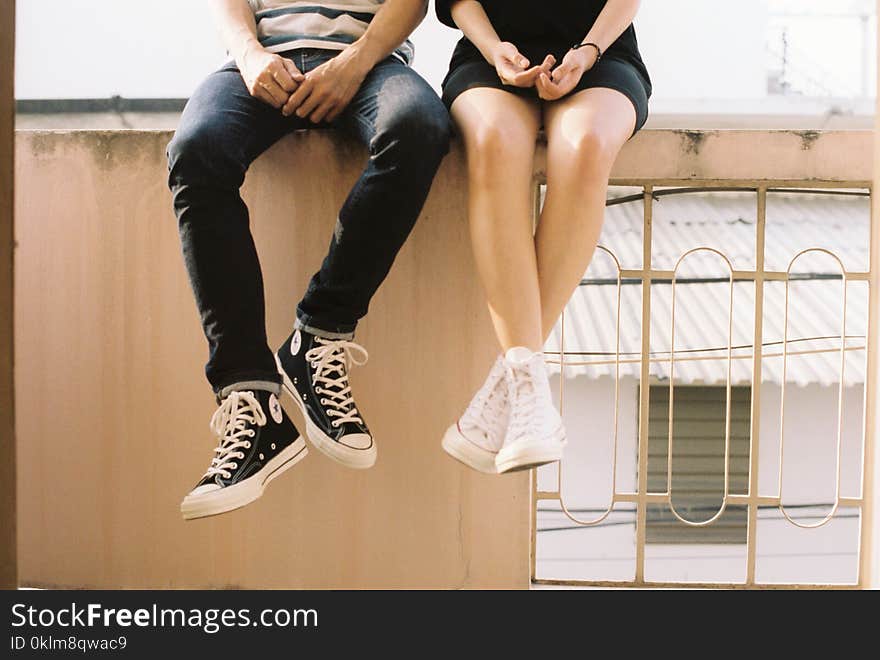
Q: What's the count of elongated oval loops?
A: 3